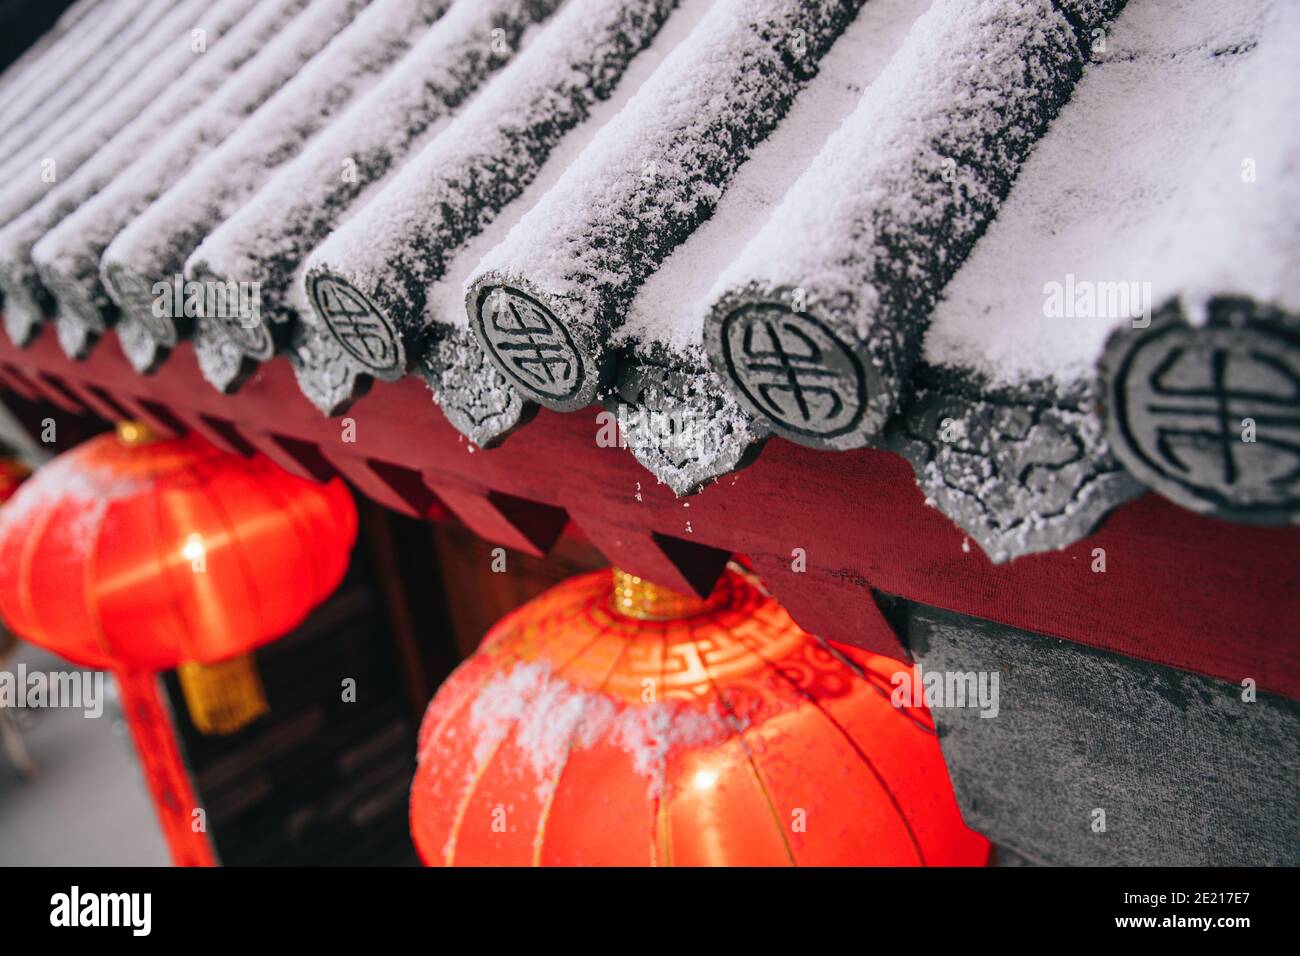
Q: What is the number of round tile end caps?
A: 8